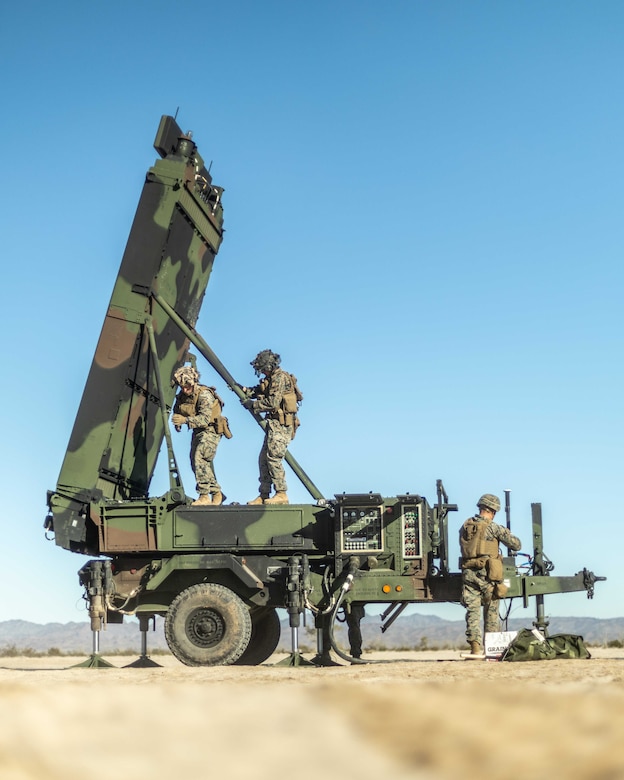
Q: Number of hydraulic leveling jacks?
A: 4